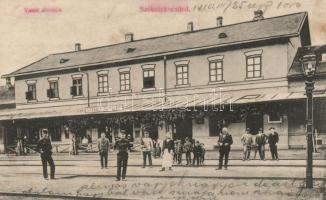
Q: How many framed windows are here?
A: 9